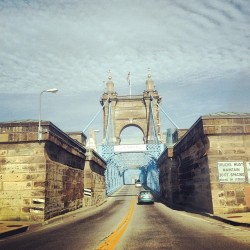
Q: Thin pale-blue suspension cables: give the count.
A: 4